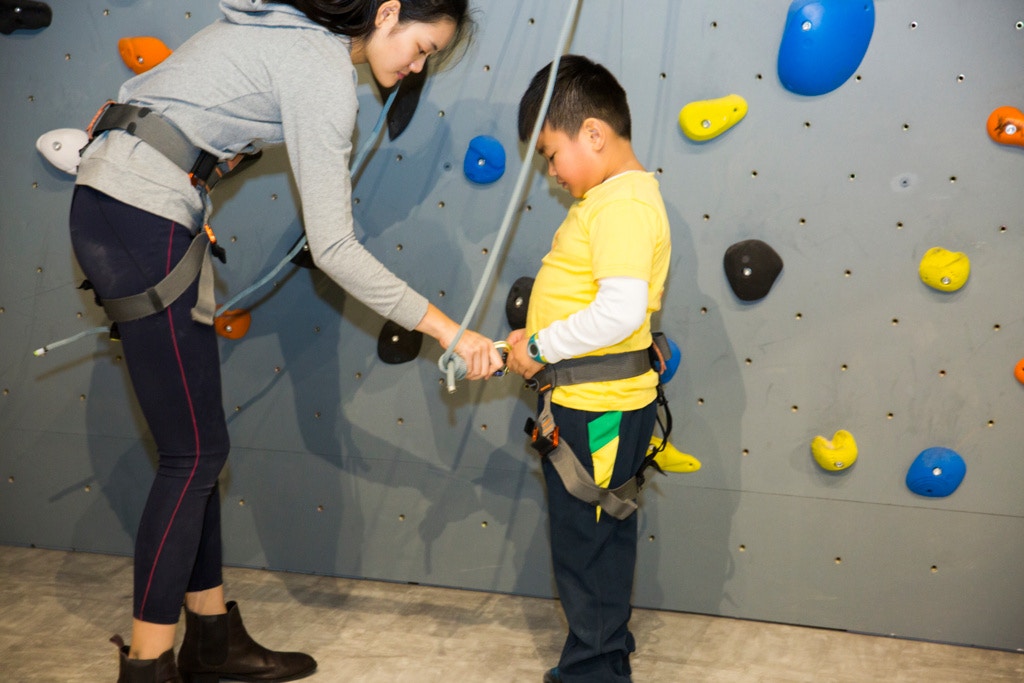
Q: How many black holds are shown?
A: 6